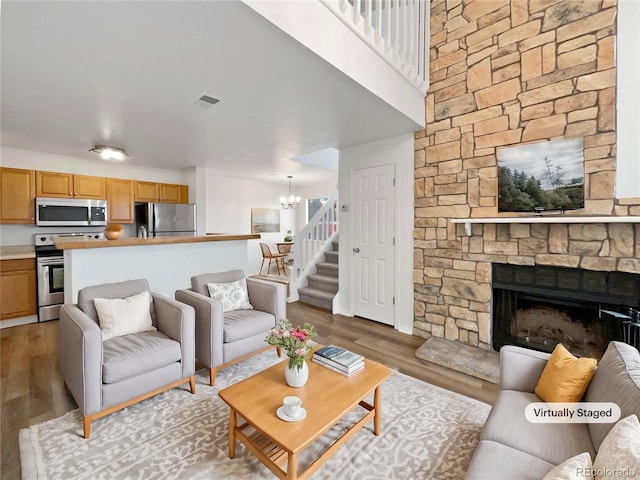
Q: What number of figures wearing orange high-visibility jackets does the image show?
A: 0